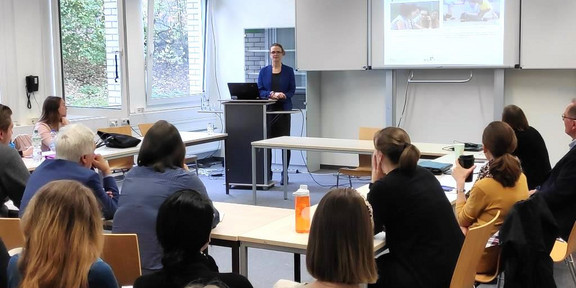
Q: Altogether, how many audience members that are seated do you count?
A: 11